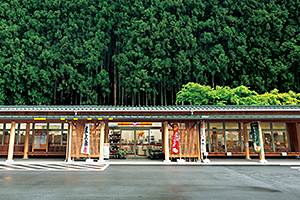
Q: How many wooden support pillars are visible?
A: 8